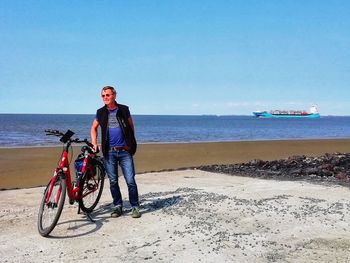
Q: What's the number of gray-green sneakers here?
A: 2